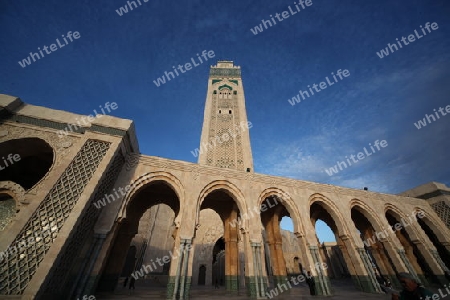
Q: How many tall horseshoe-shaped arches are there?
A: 7